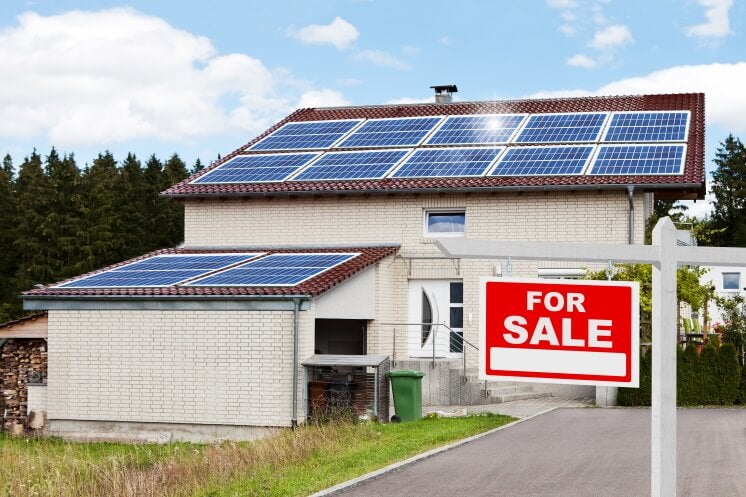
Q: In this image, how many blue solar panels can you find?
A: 12